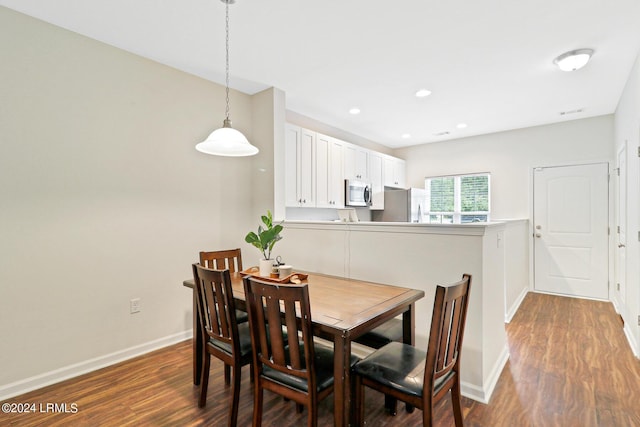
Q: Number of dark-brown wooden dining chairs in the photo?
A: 4